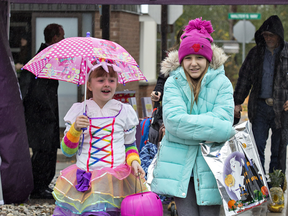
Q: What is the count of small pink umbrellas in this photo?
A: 1